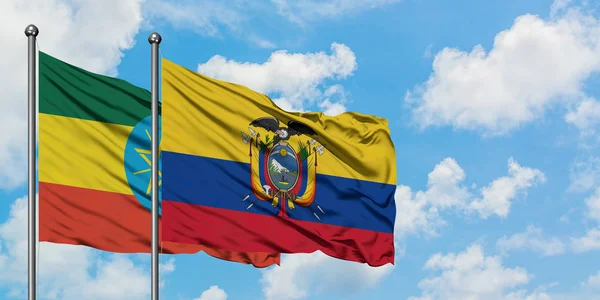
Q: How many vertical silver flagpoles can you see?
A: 2